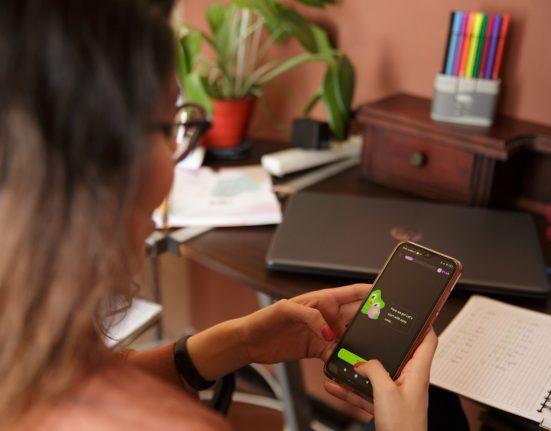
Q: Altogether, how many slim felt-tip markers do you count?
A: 9